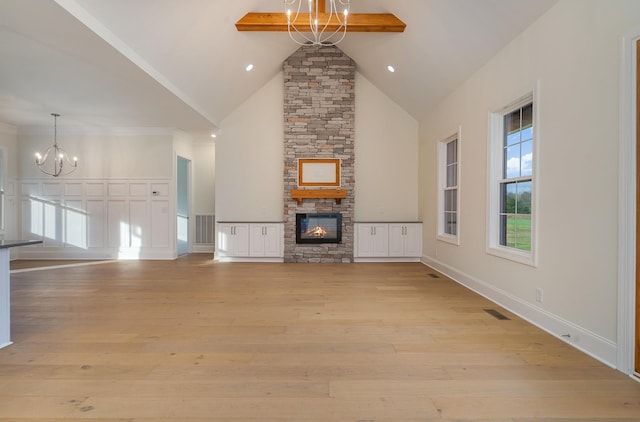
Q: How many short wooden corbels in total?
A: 2